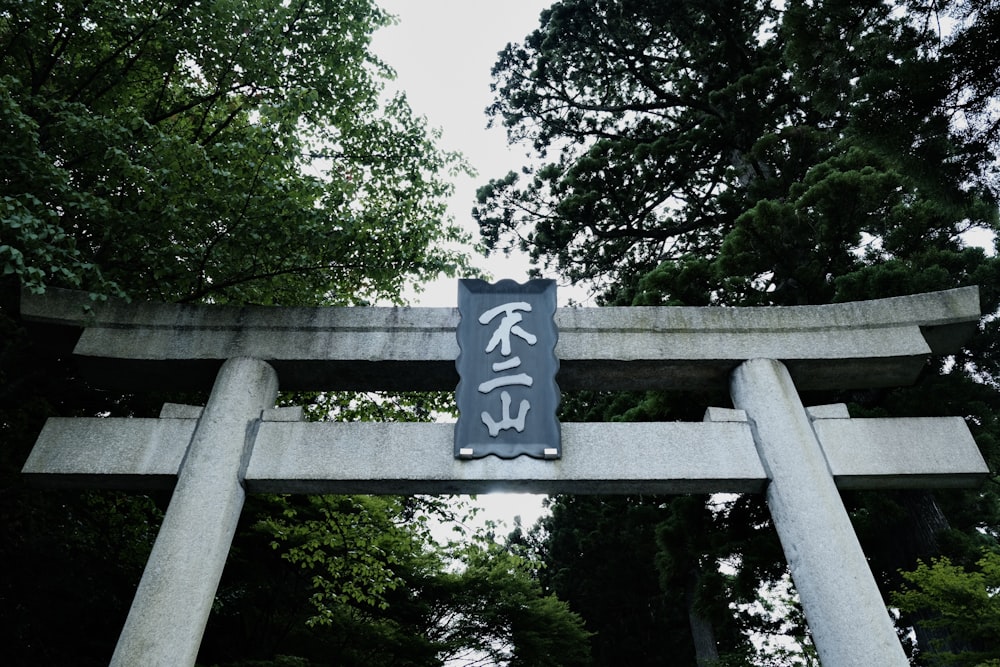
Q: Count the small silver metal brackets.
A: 2